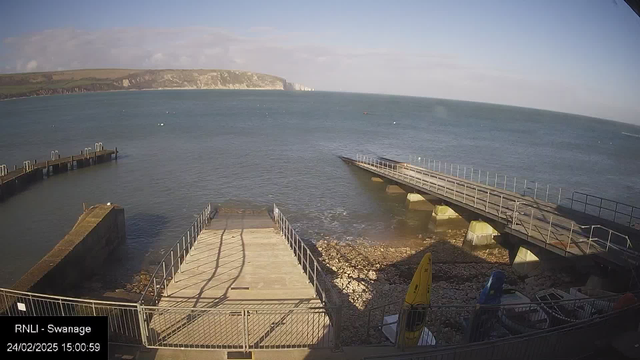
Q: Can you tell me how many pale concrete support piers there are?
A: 6